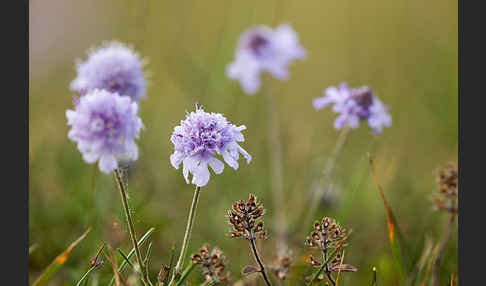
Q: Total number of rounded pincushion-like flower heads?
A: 5